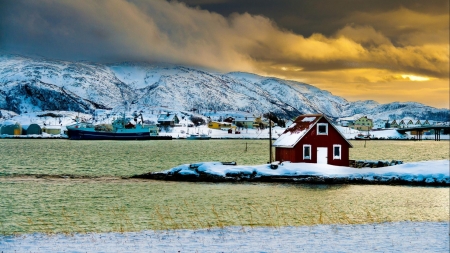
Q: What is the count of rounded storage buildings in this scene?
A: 2